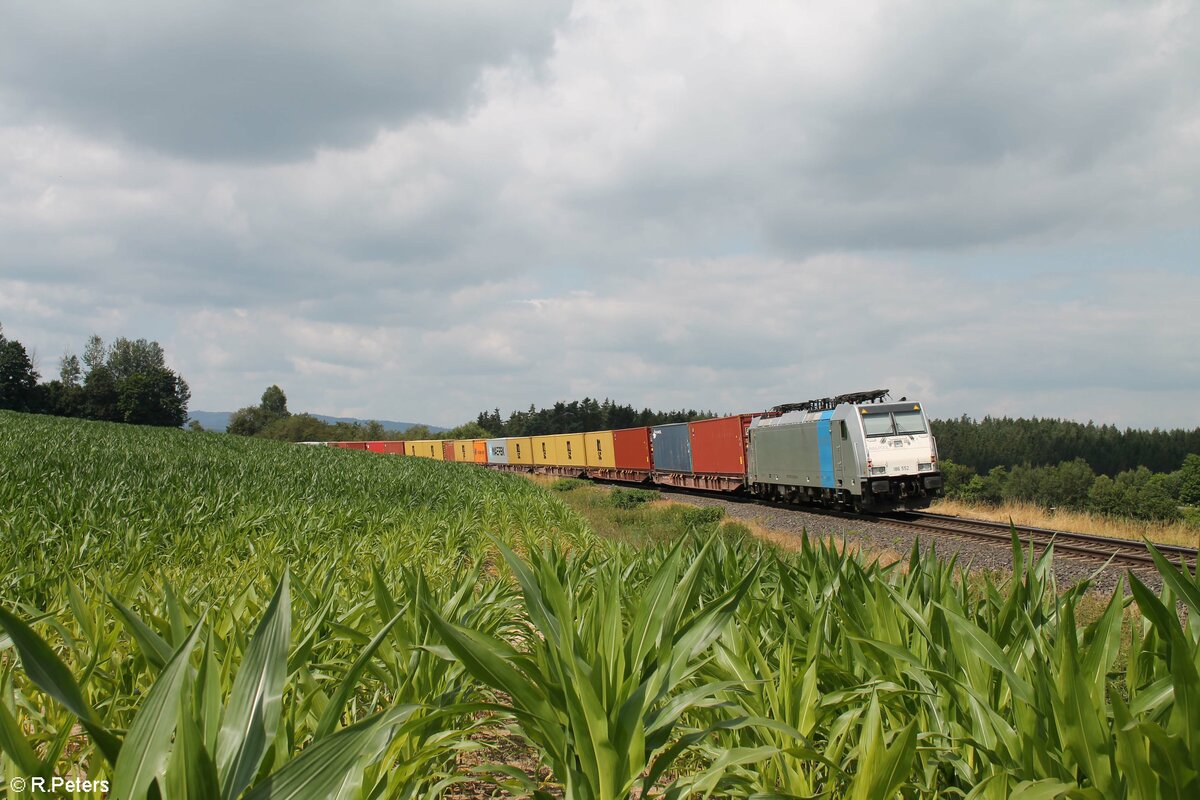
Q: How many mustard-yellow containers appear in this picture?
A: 7